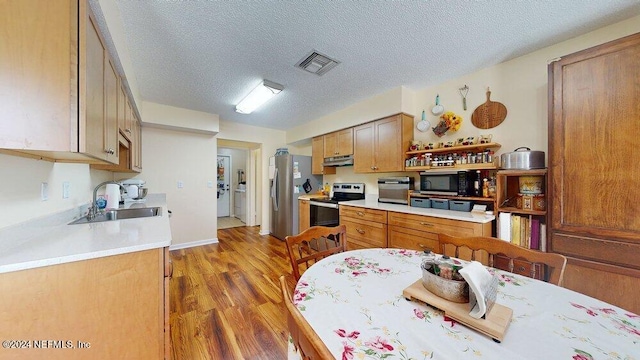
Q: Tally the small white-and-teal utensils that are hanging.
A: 2